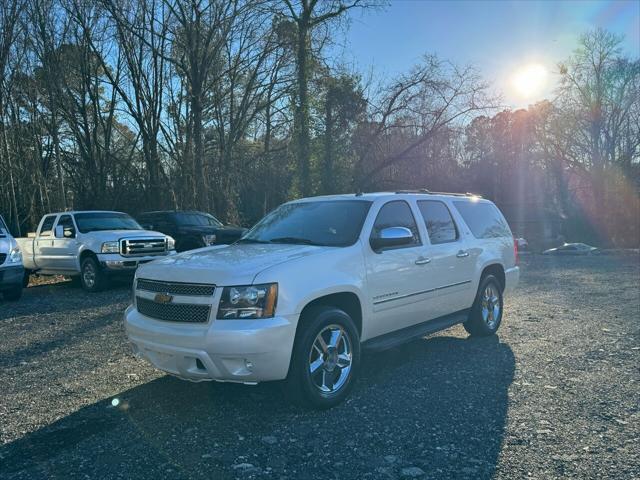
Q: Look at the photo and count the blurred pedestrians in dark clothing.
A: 0